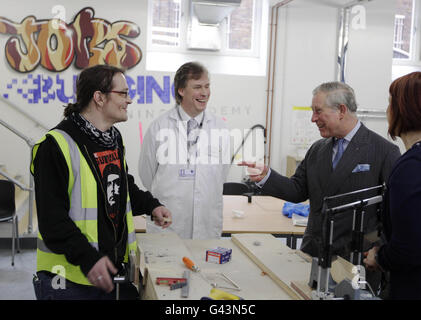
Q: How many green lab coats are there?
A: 0